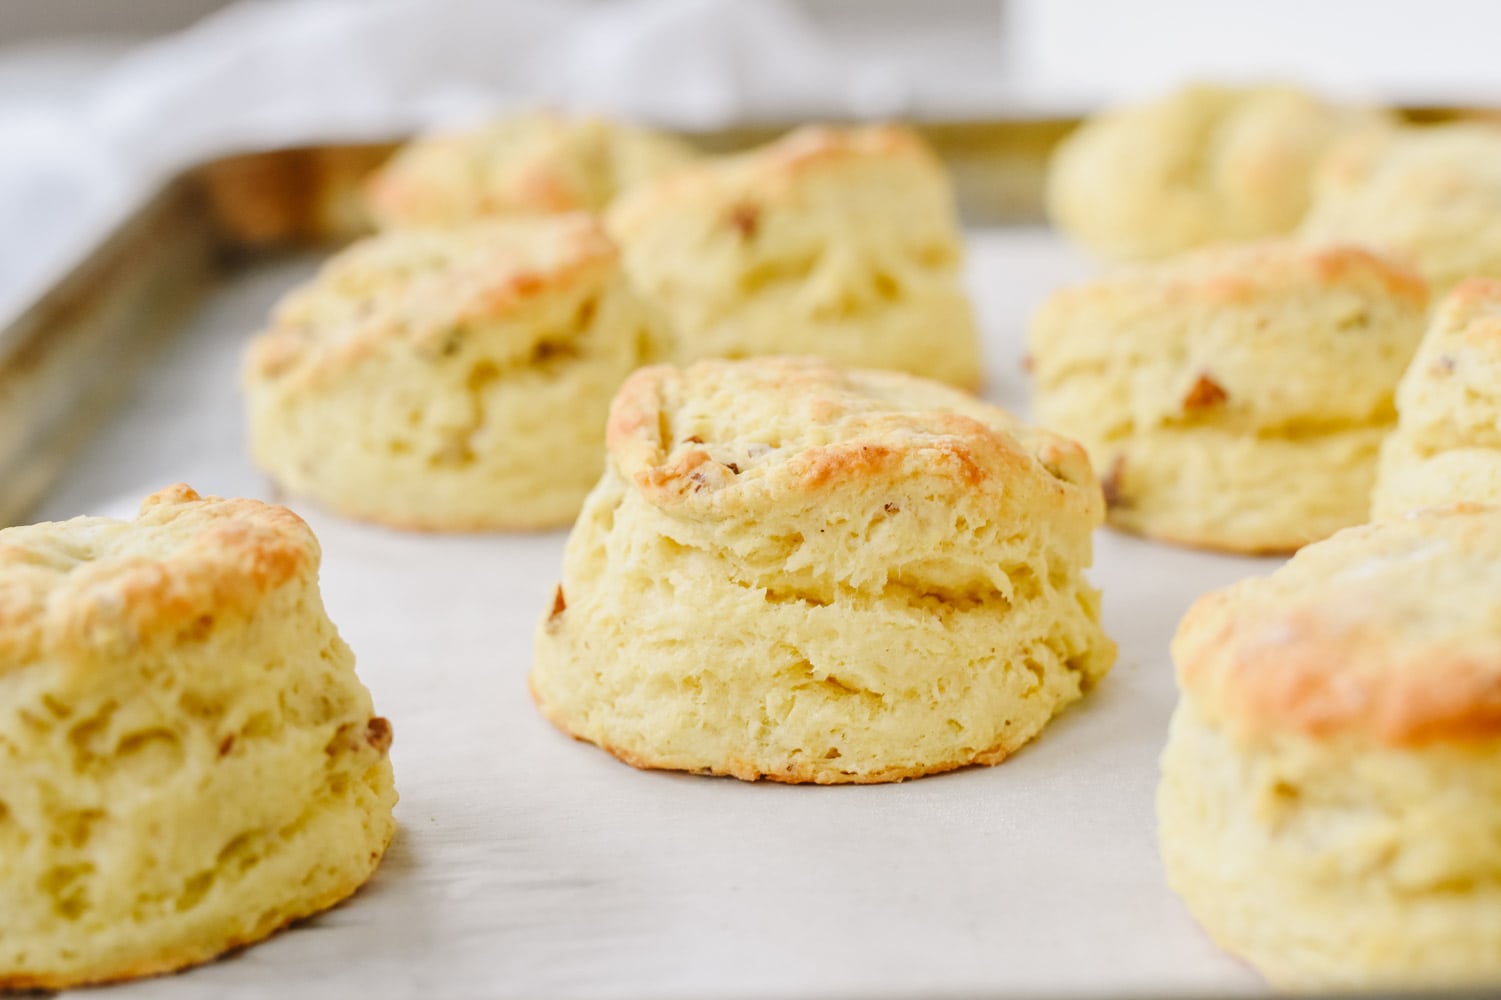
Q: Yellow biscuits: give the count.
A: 10